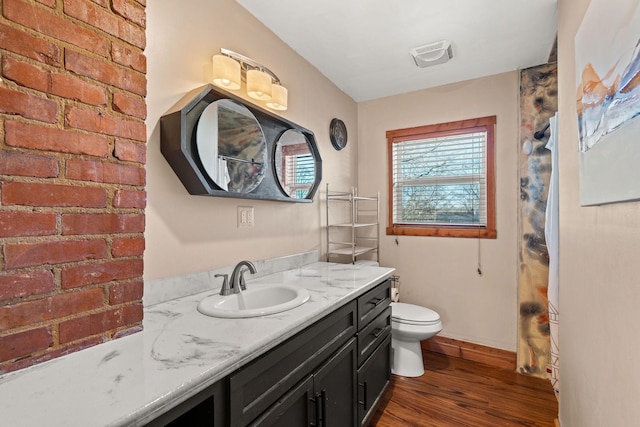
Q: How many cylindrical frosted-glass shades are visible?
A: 3